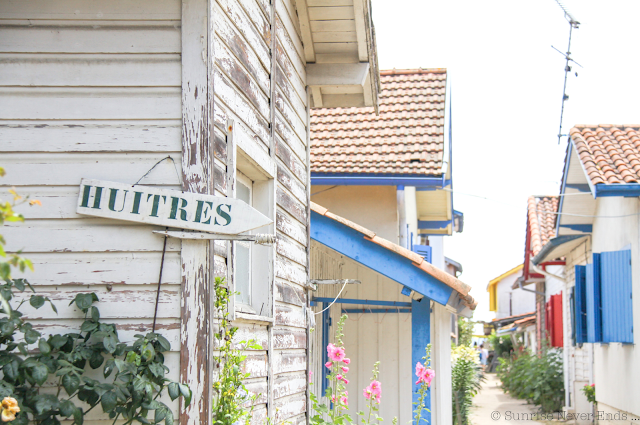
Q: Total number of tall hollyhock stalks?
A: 3